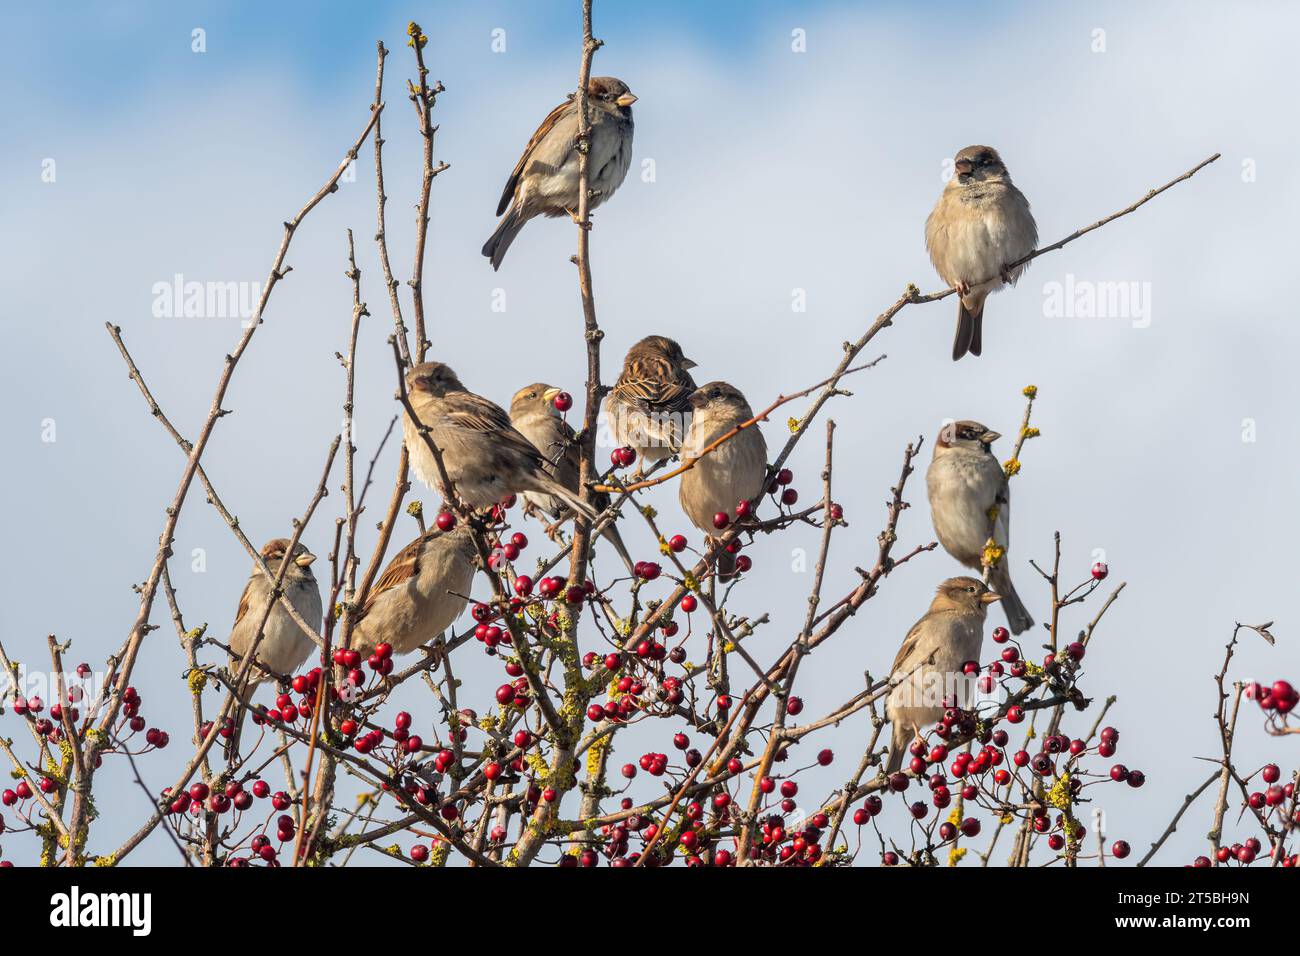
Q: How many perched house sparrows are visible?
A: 10